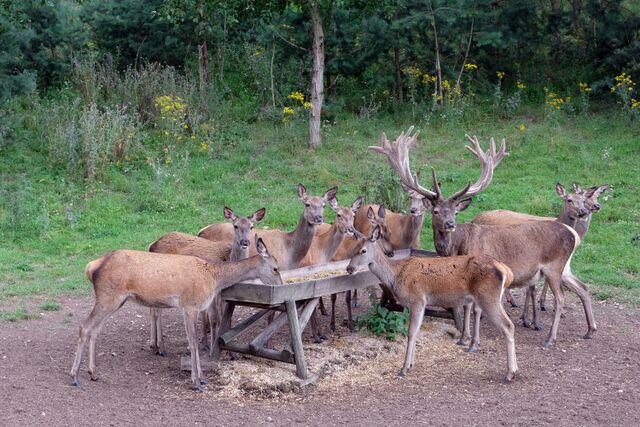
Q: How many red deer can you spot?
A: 10